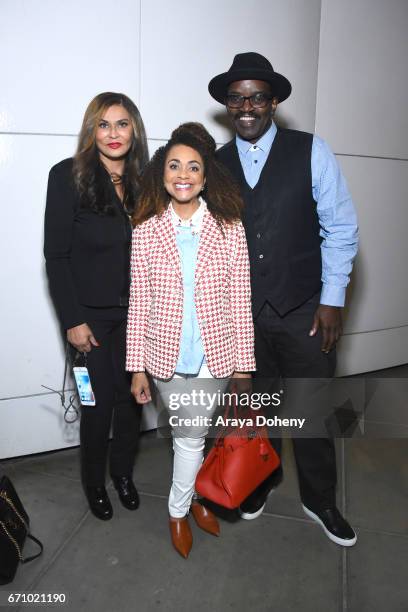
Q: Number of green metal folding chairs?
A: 0